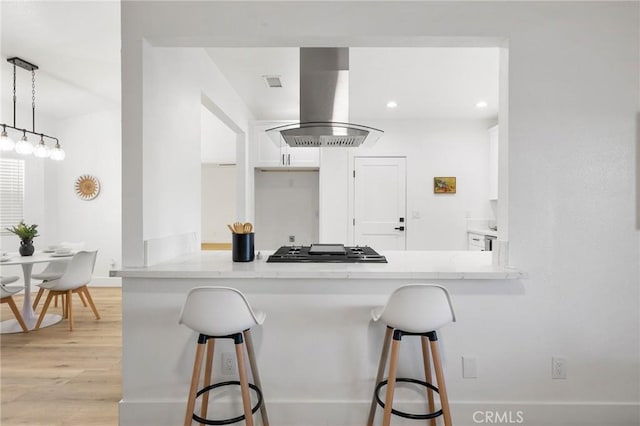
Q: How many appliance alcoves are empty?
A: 1